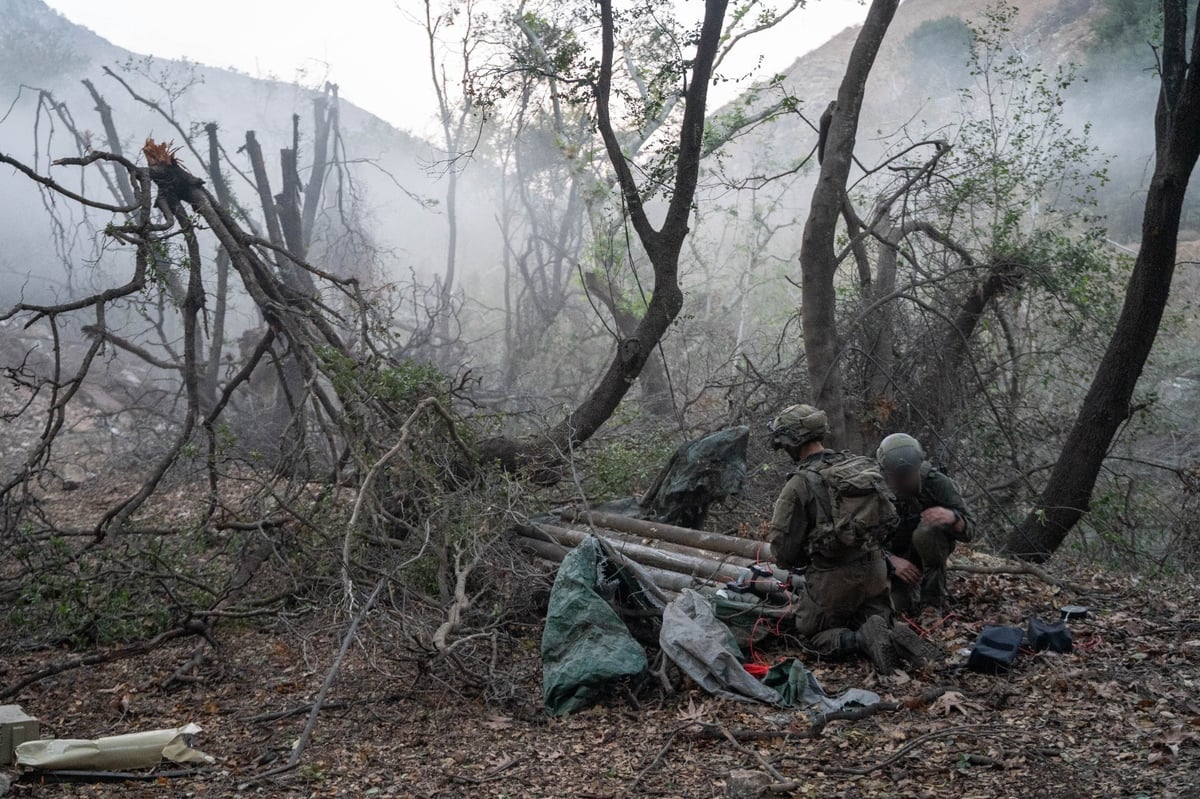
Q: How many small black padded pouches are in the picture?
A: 2